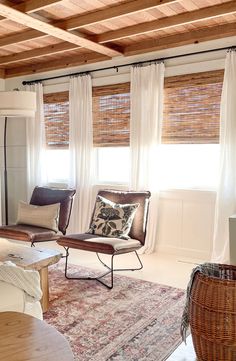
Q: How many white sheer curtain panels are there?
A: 4